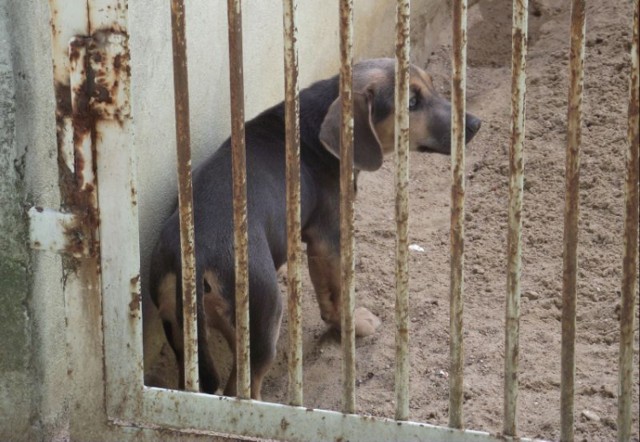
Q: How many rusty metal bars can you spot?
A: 9